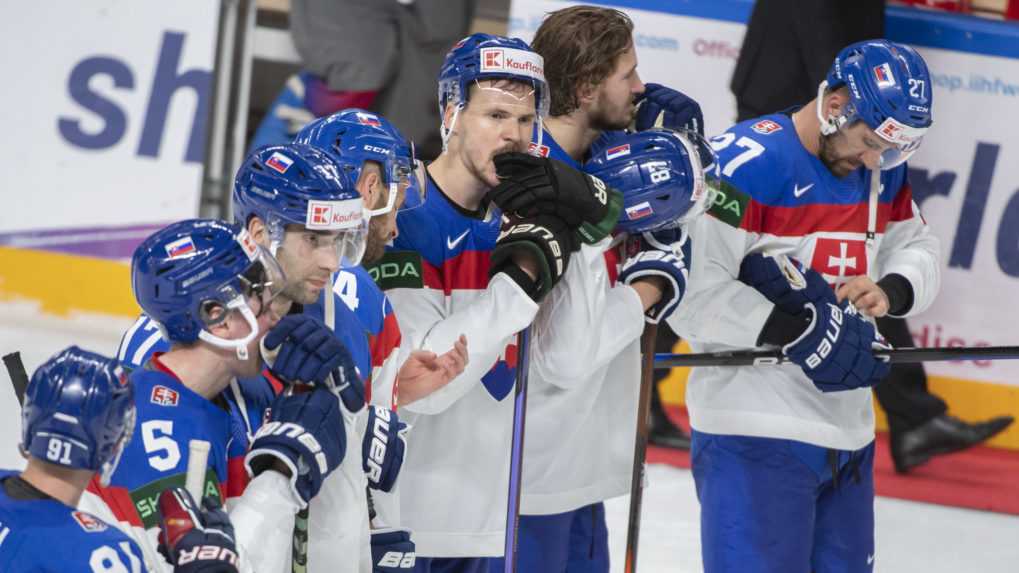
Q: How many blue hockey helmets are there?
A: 7